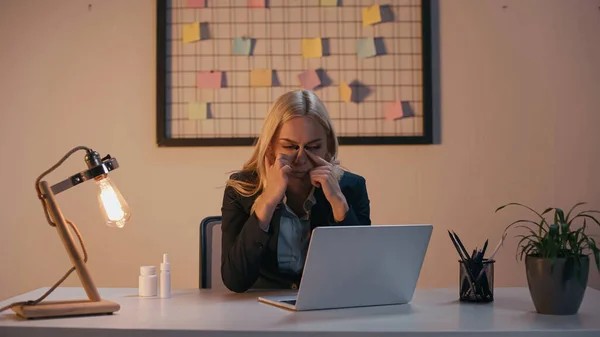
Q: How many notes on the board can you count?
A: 14